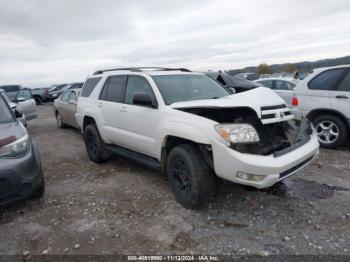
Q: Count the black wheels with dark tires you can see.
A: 2